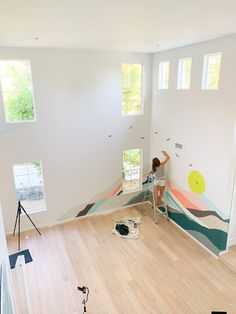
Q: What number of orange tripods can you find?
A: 0